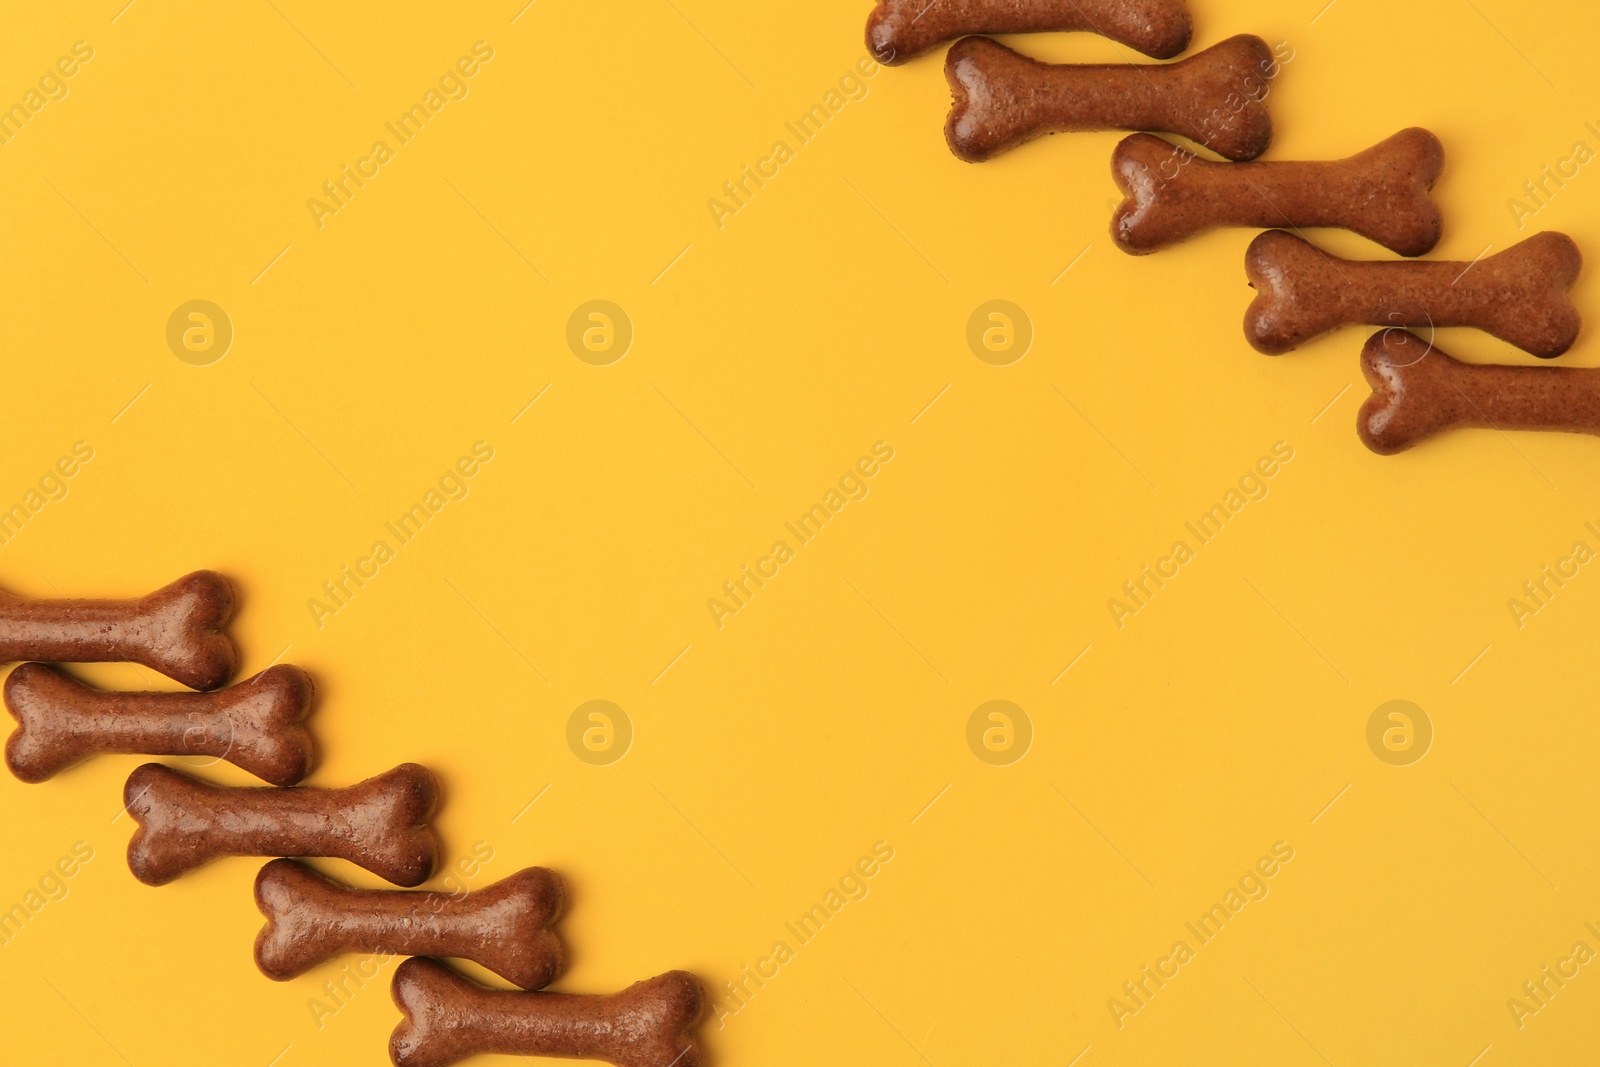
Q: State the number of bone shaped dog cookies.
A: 10